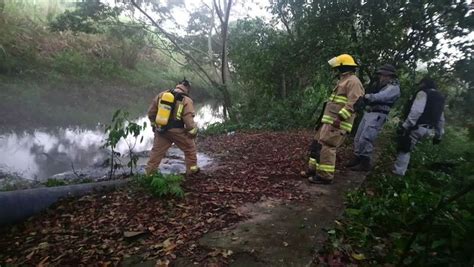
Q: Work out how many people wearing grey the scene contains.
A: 2